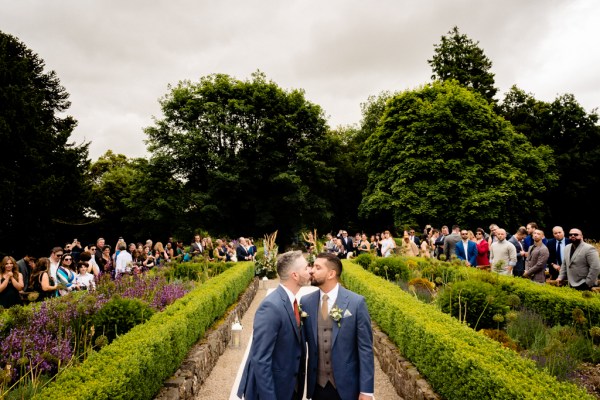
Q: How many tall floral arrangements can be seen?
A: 2